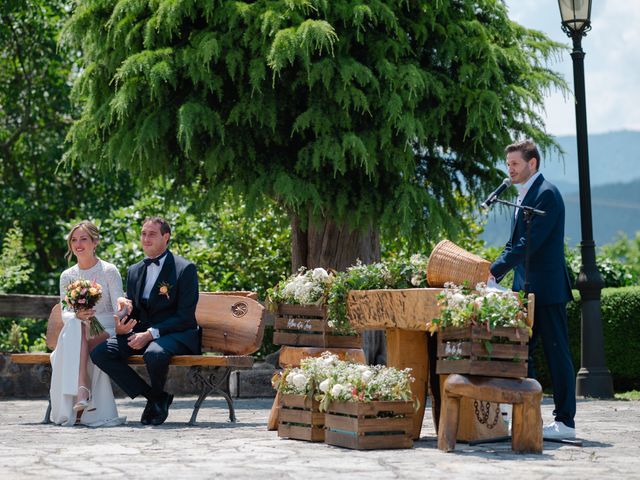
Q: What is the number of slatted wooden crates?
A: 4